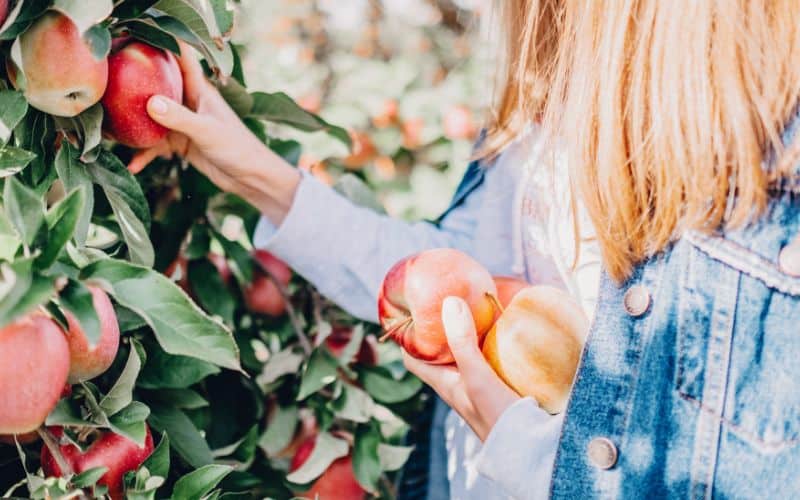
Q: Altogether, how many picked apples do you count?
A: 3